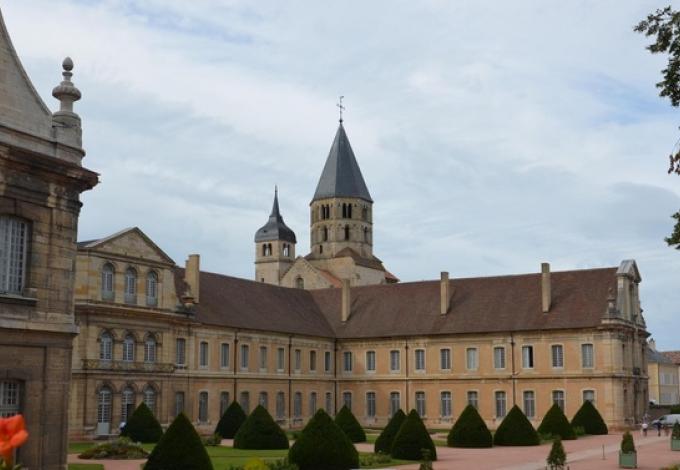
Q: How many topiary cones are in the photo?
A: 12